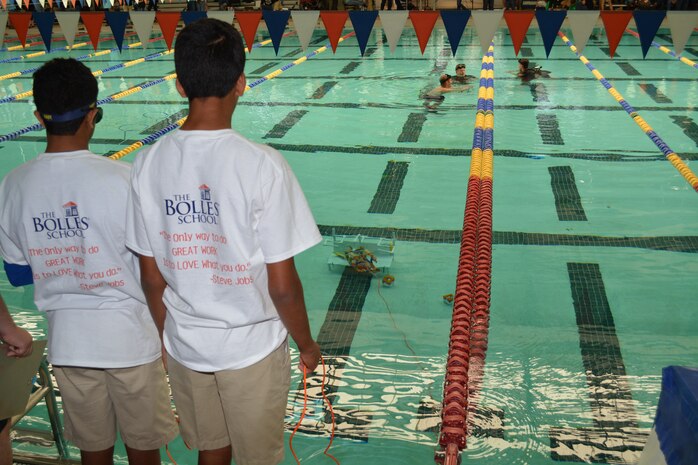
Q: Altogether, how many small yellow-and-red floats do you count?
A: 2